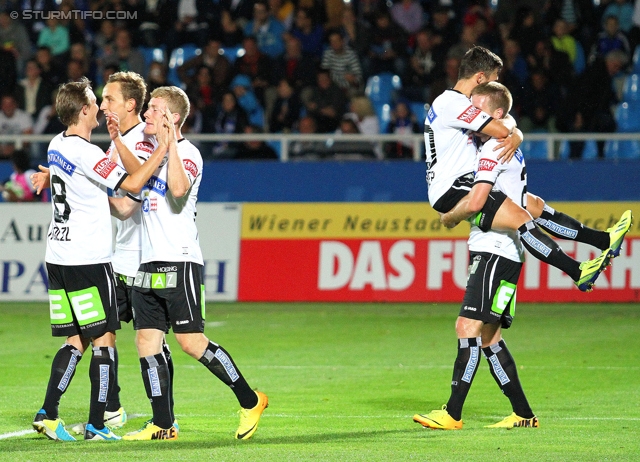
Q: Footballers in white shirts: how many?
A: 5